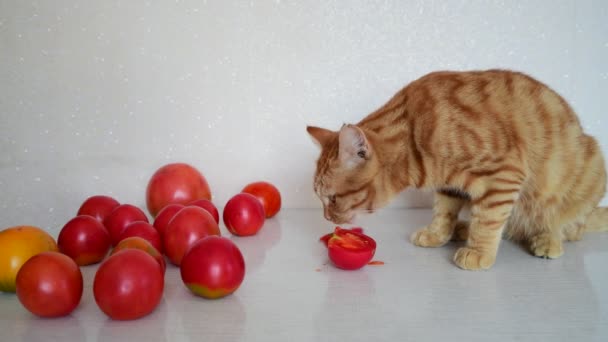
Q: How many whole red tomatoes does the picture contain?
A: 14